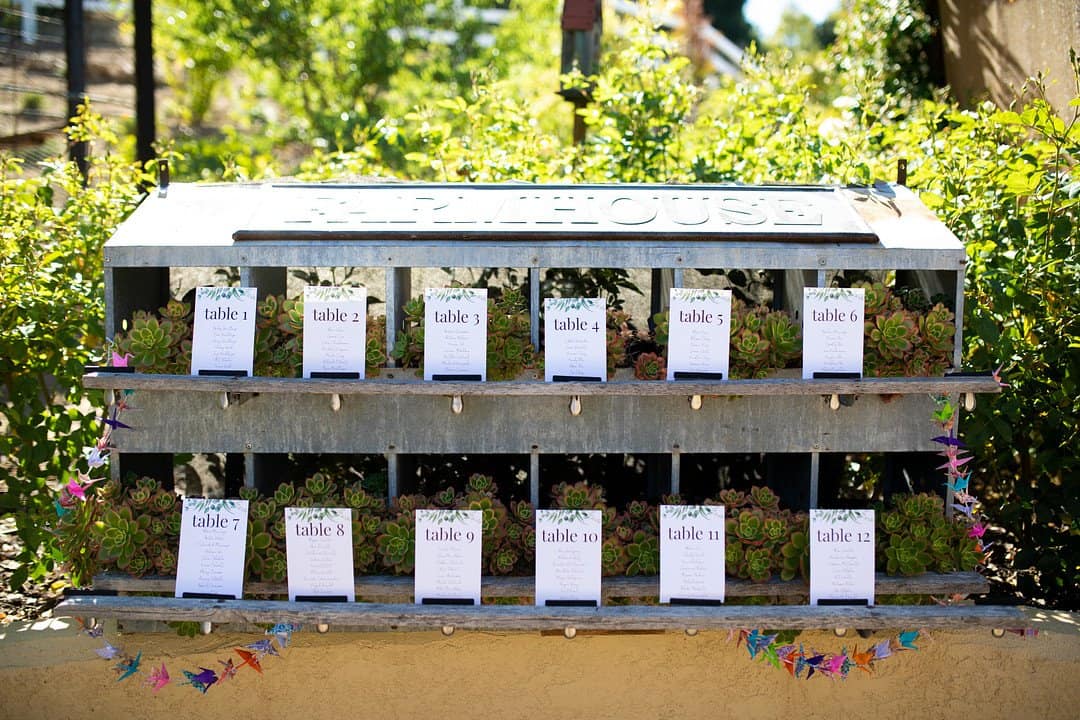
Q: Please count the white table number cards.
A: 12